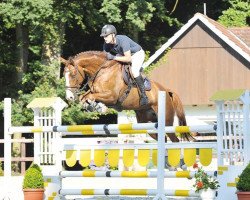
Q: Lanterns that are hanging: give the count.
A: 0